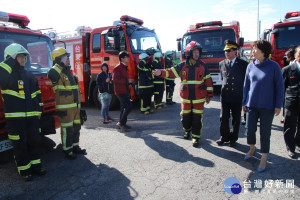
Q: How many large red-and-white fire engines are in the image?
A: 4